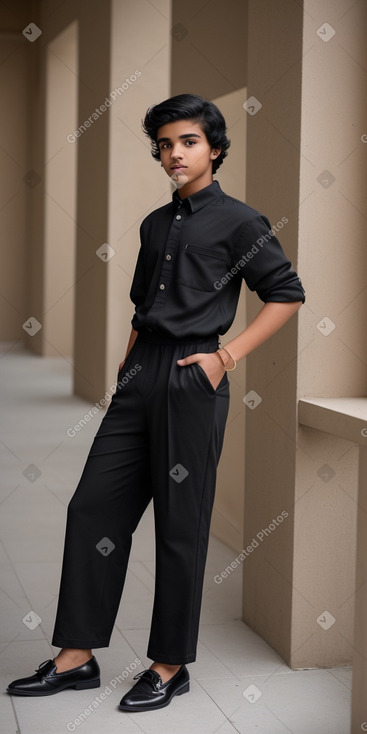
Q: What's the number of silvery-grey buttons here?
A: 3